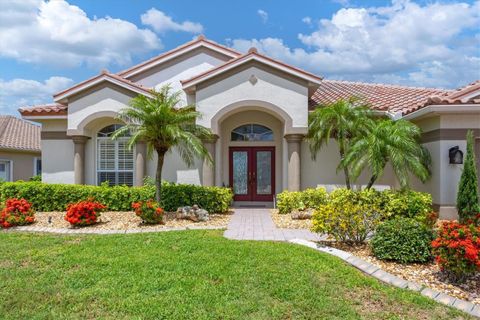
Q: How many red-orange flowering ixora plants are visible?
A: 4